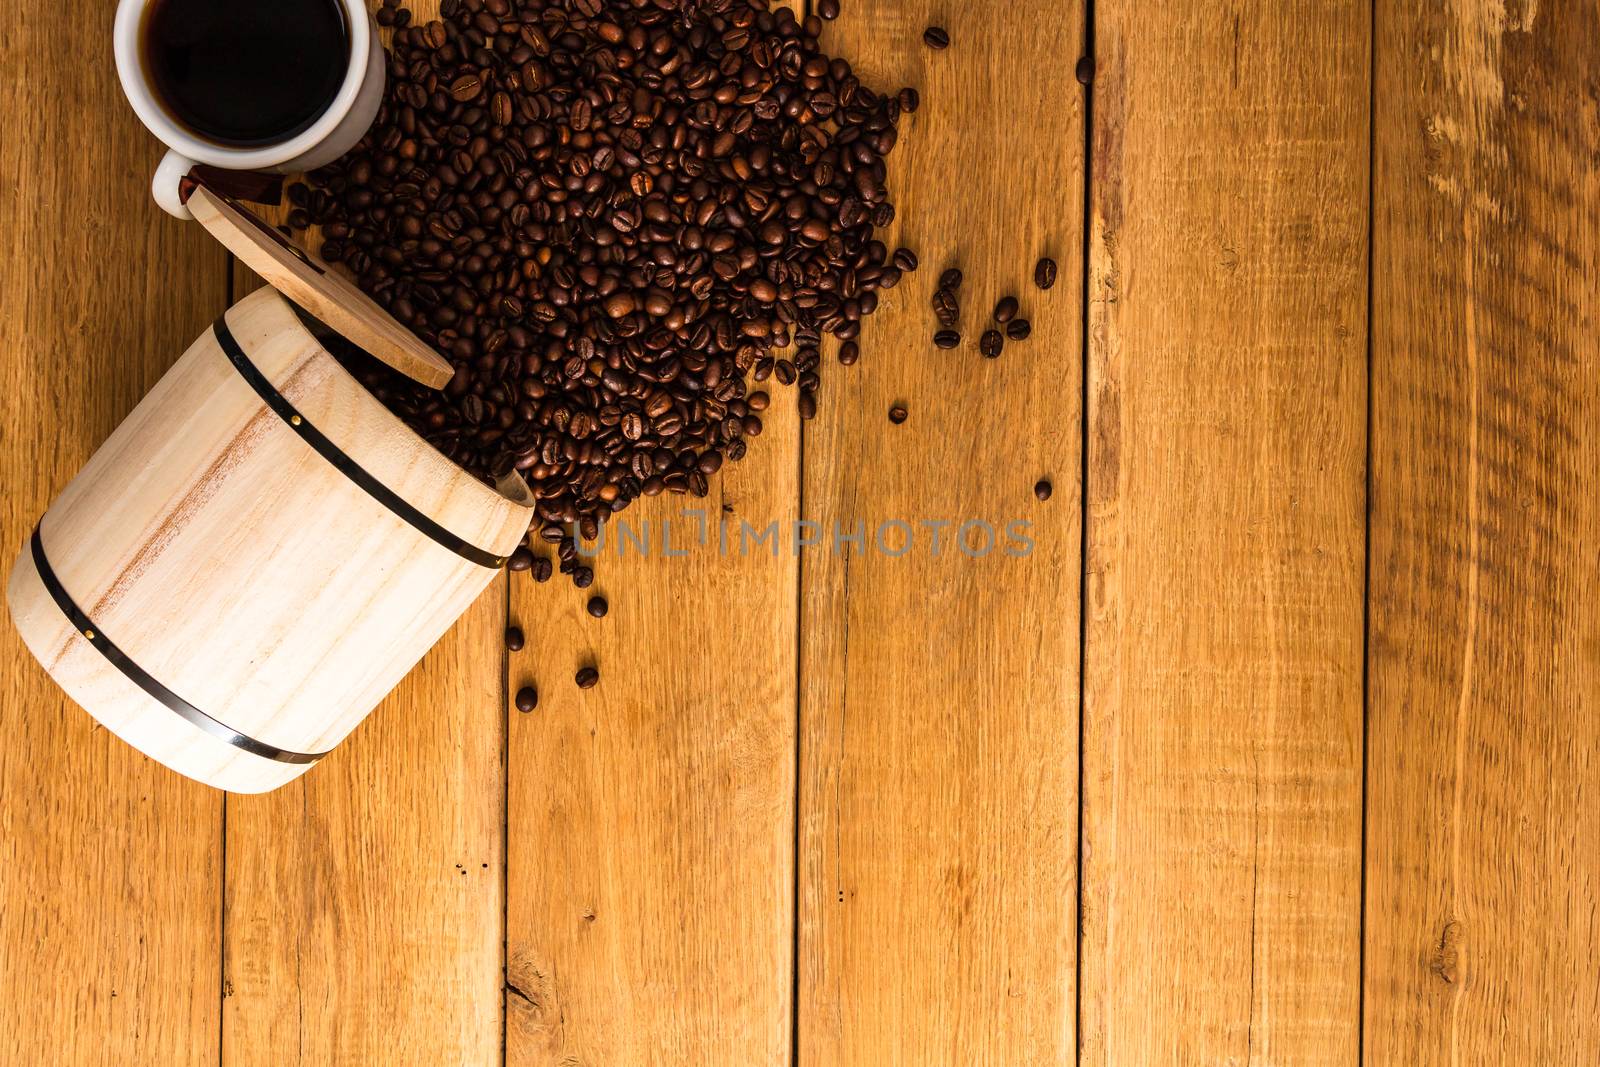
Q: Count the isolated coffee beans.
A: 15